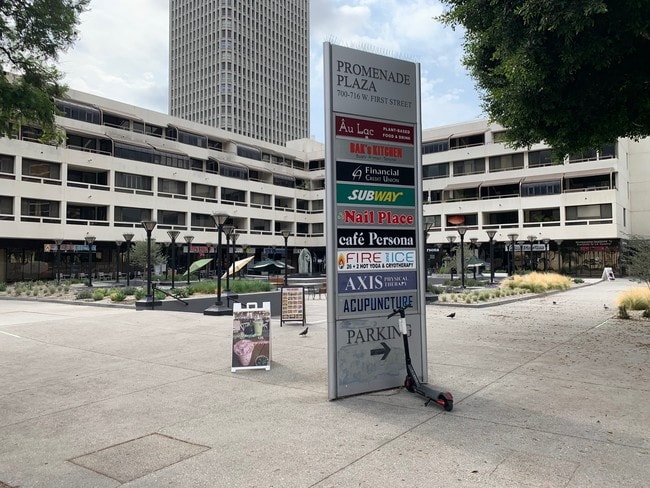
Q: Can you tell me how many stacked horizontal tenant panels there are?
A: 9